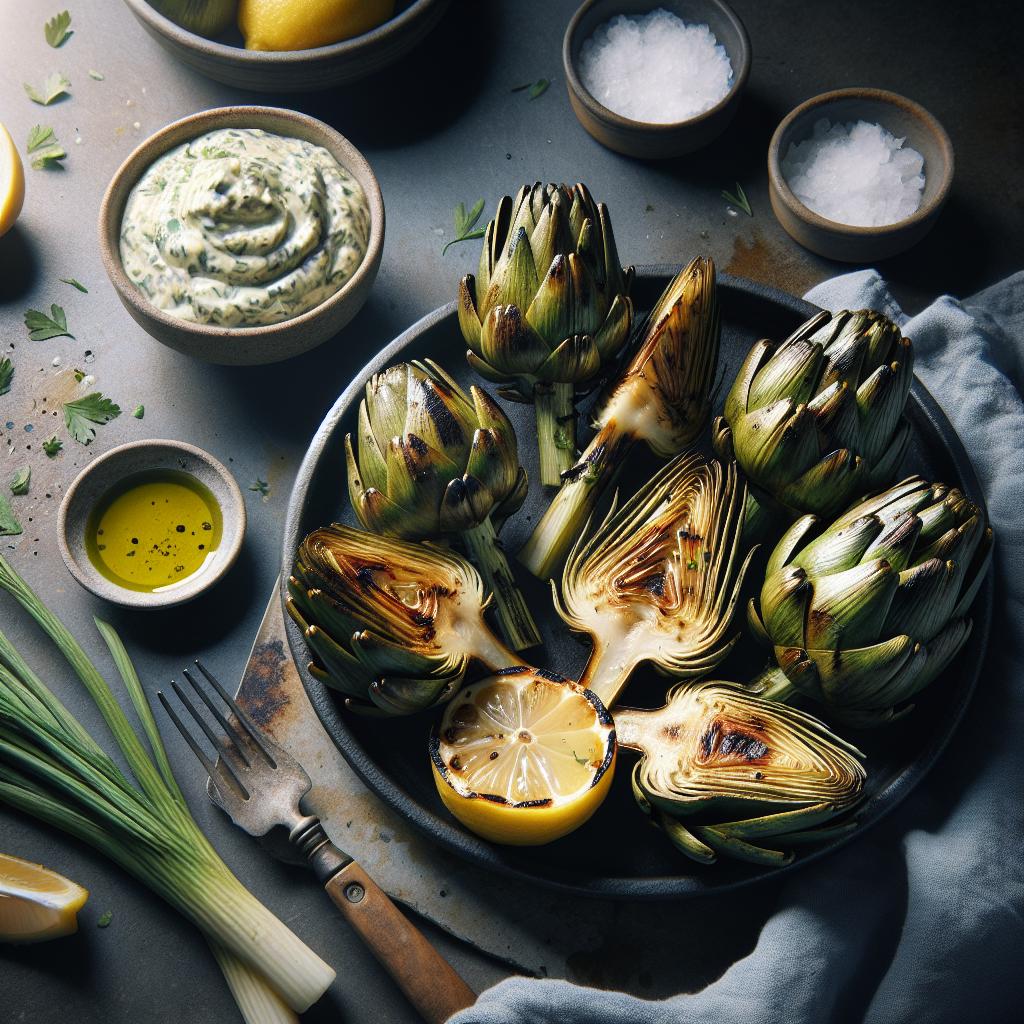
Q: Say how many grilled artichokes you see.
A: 8